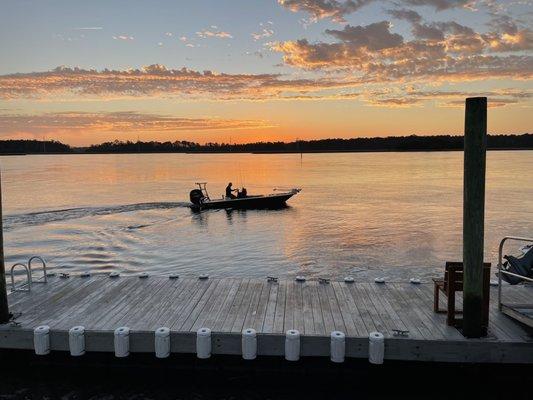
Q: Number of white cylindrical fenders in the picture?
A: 9